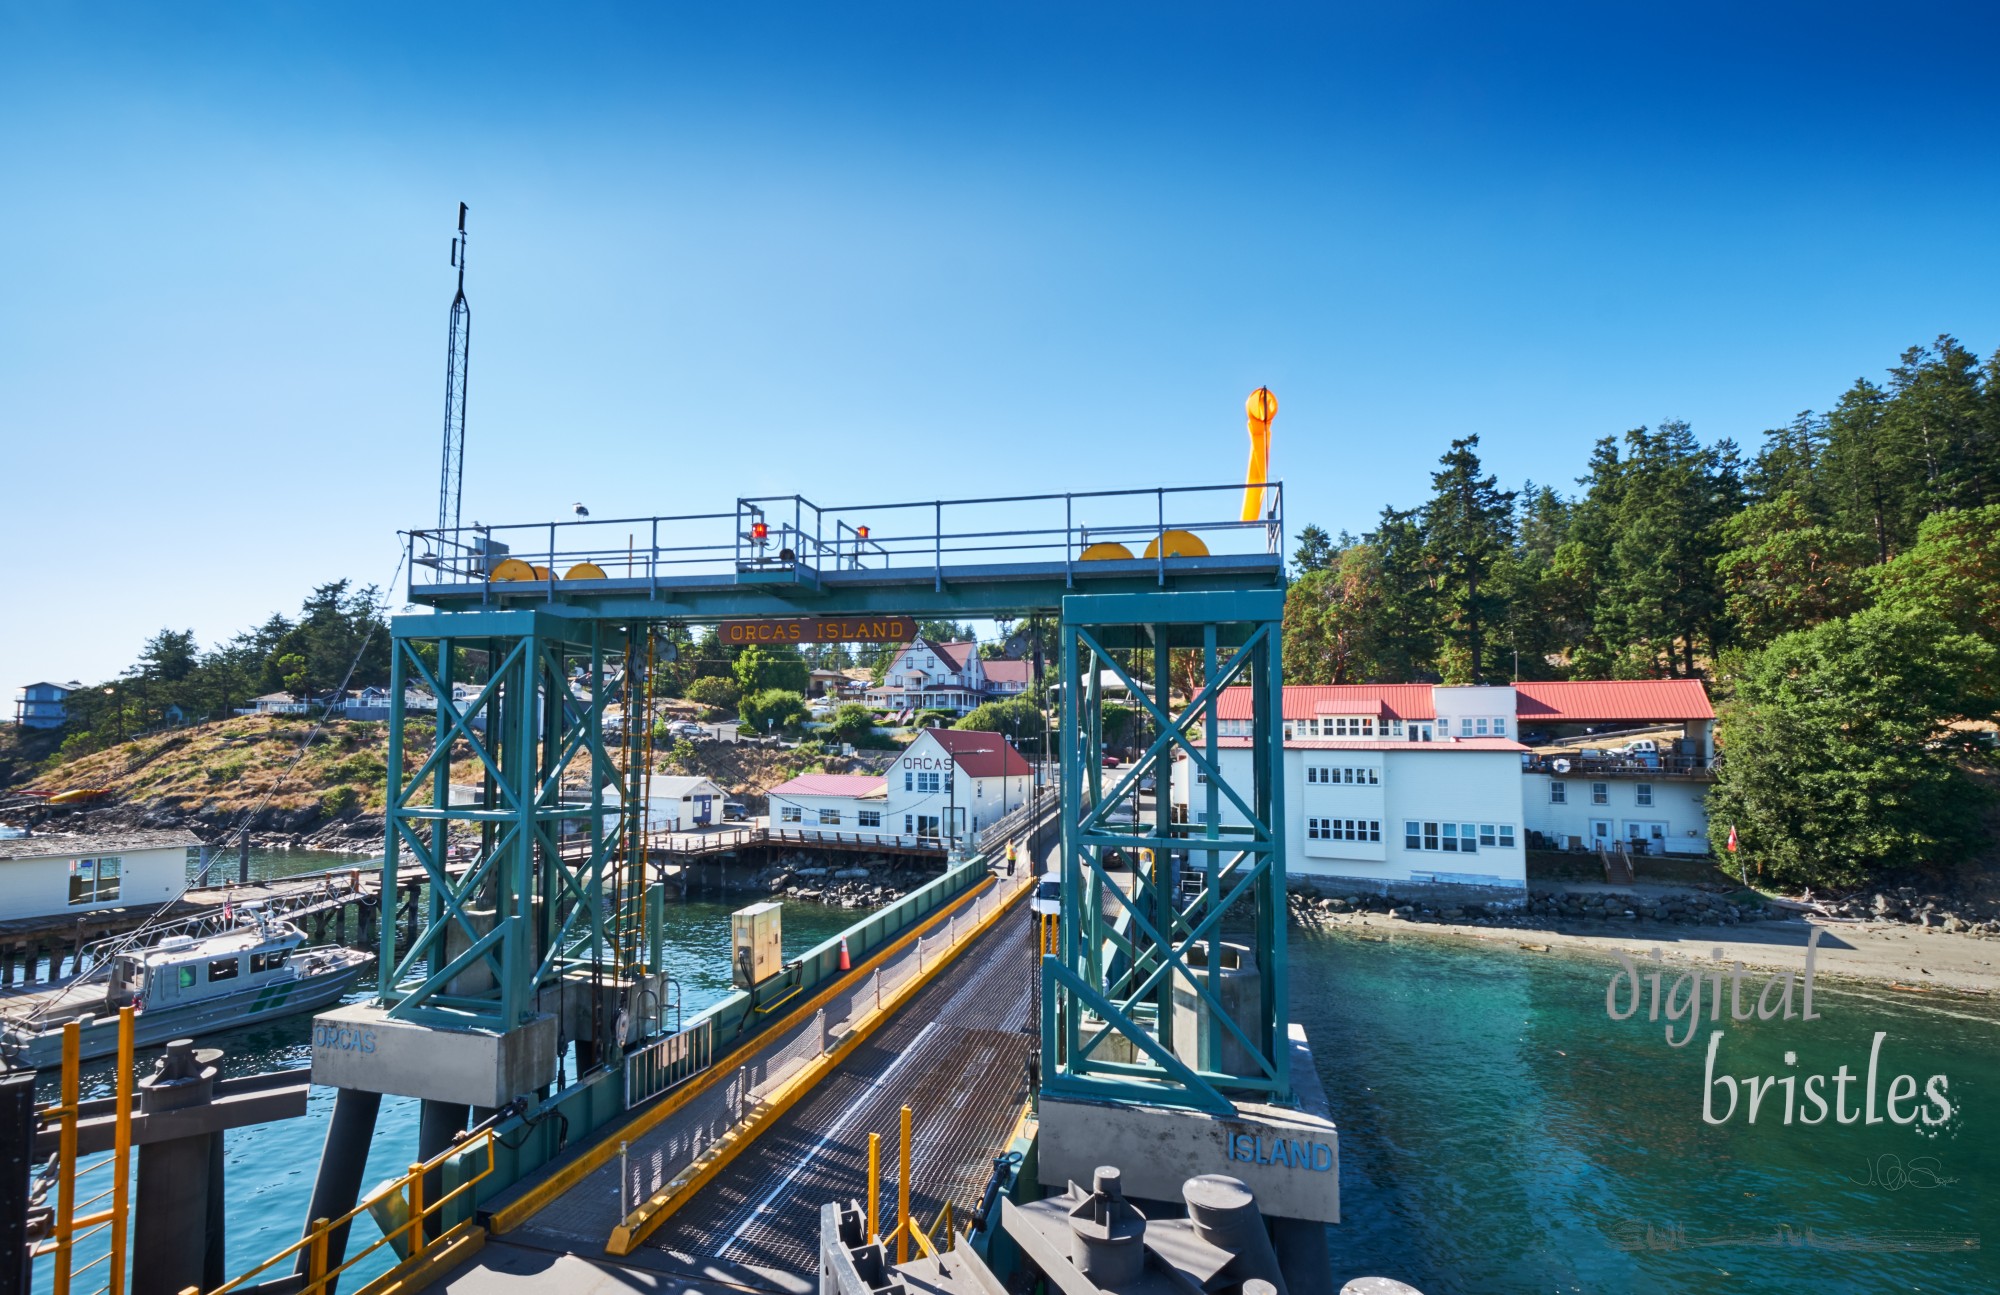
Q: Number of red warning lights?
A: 2